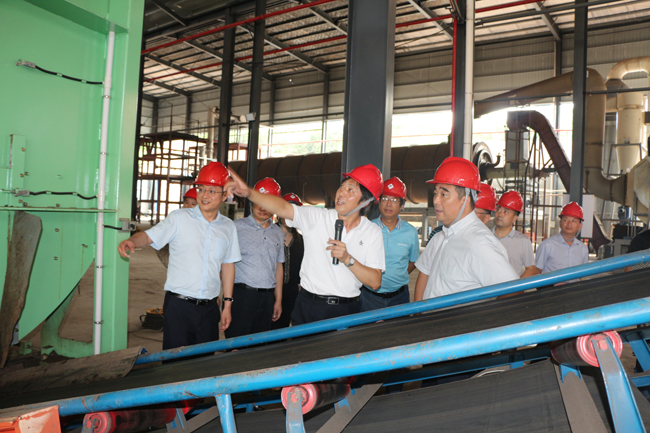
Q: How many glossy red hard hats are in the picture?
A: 10